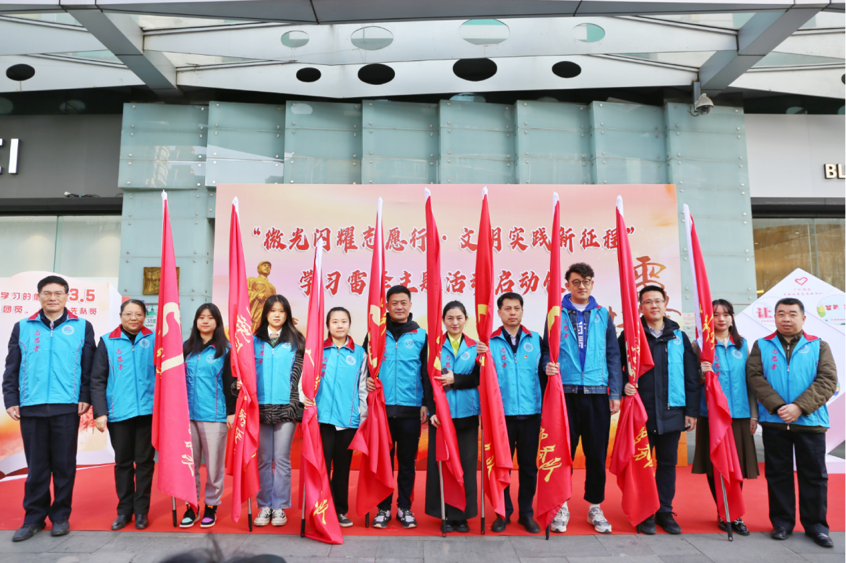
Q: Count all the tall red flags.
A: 9